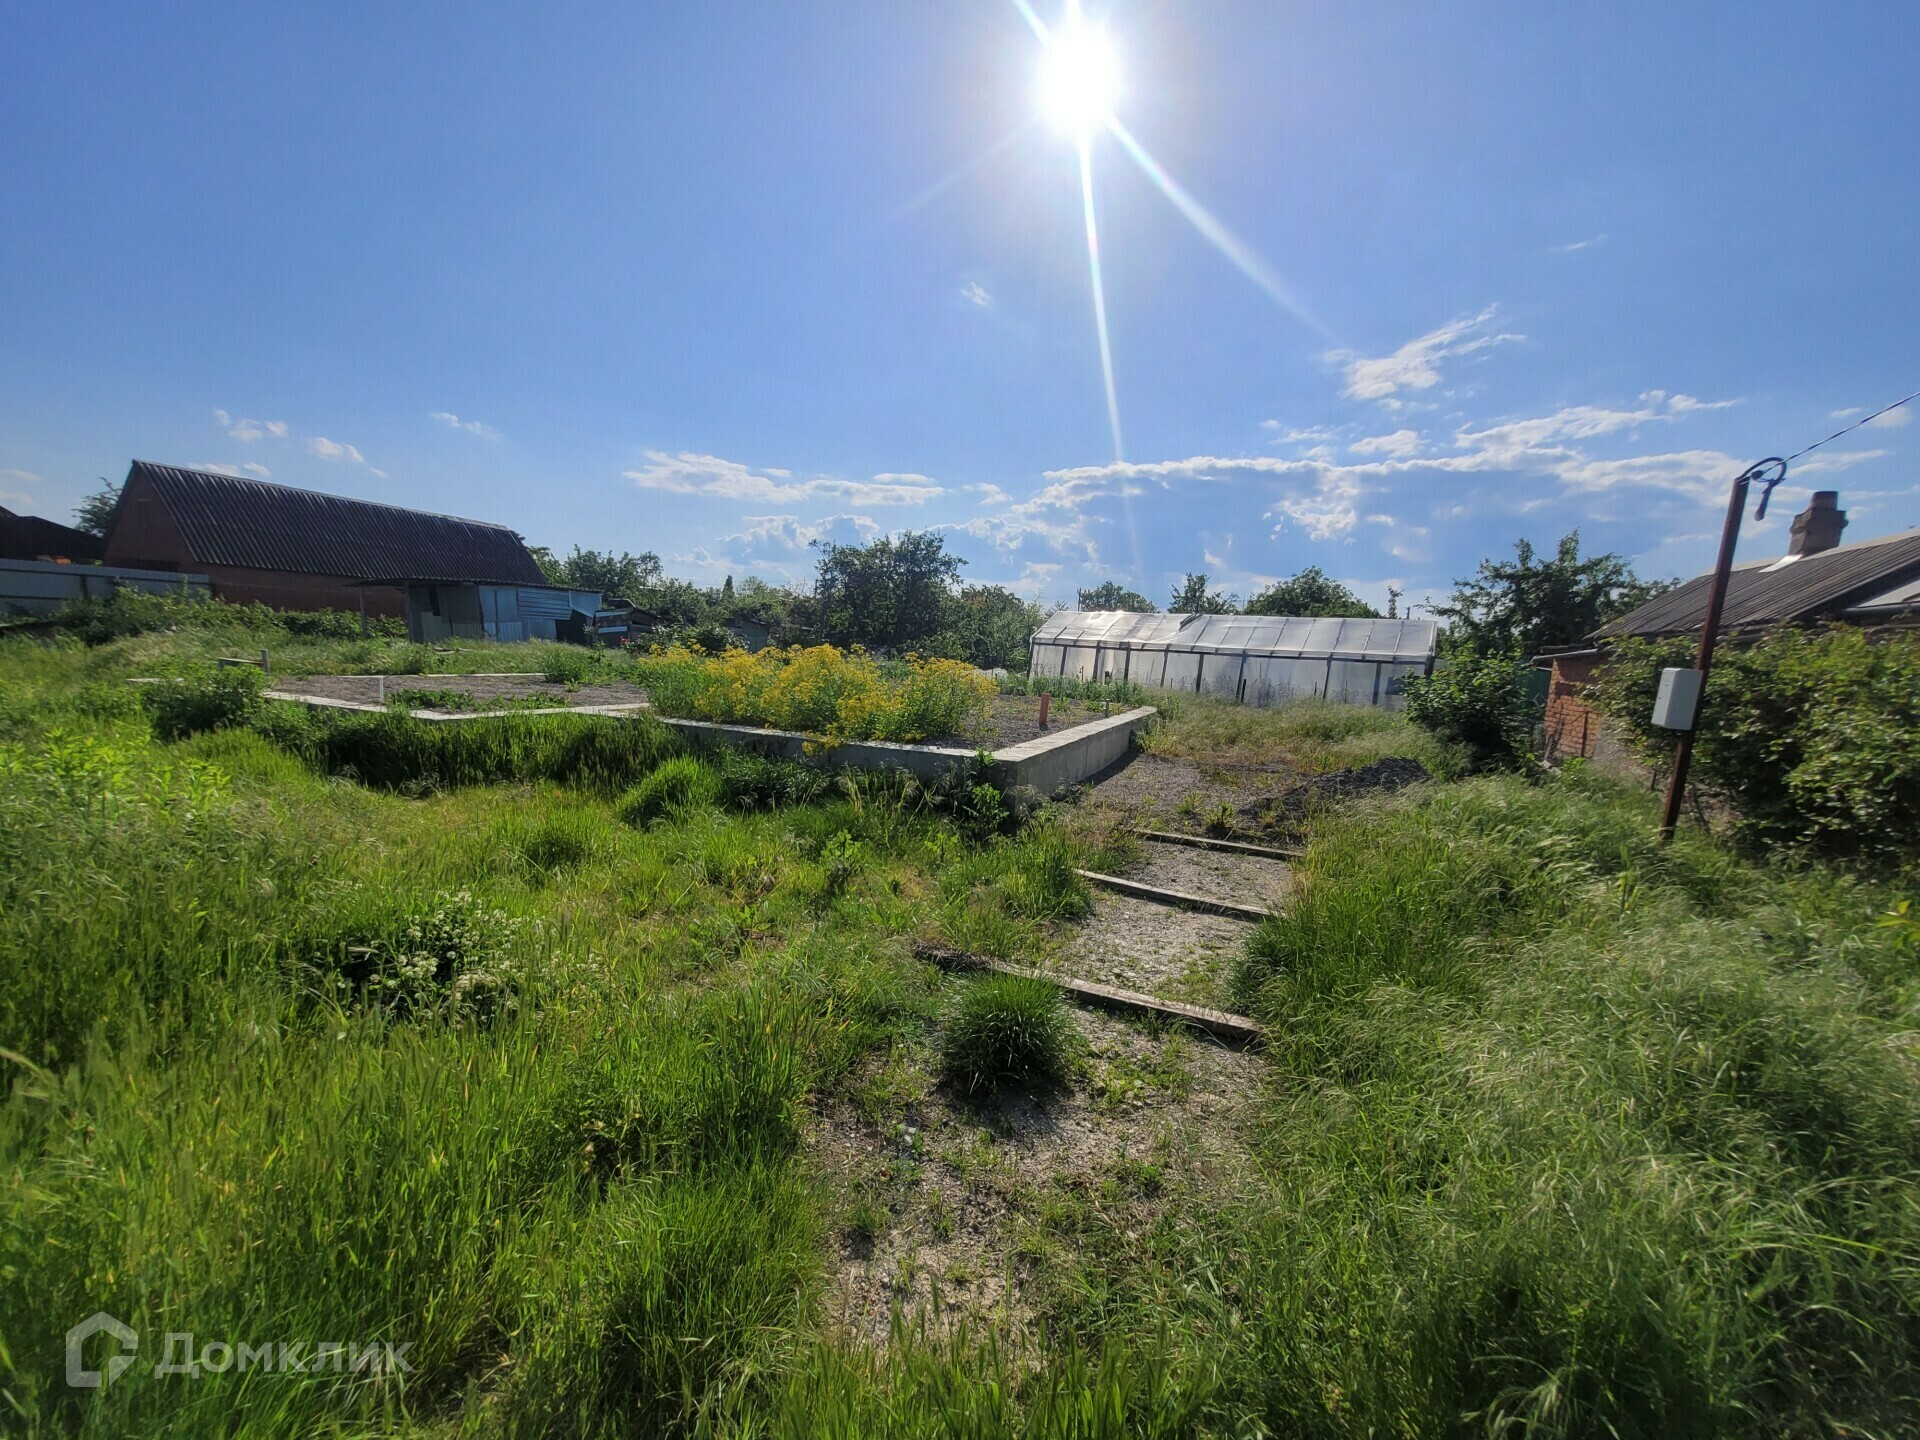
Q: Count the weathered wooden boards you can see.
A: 3